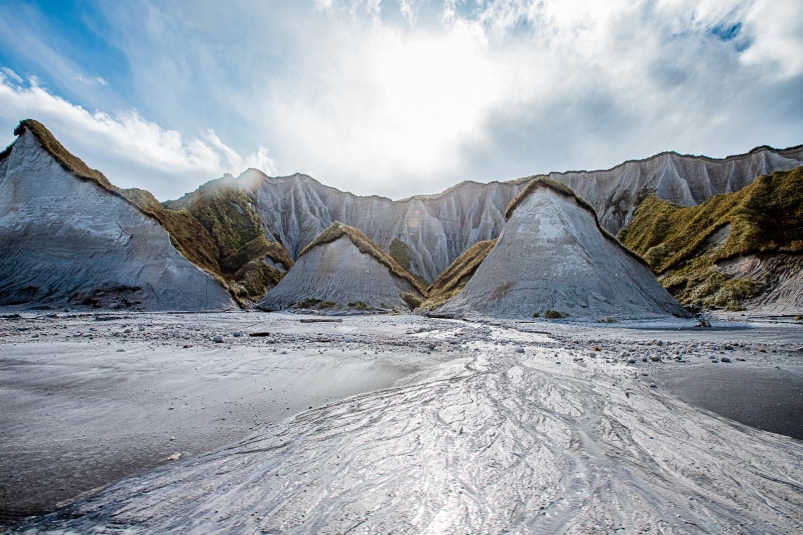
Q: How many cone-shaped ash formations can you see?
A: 3